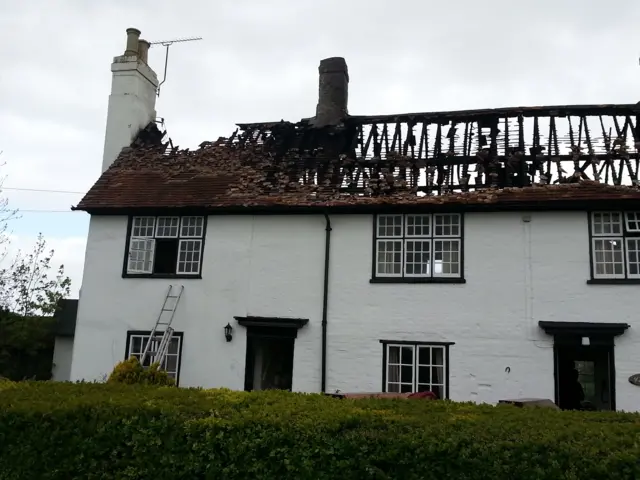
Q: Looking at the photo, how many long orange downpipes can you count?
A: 0